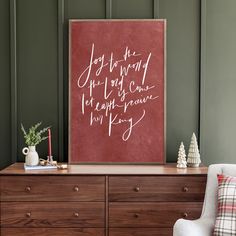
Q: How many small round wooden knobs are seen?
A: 8